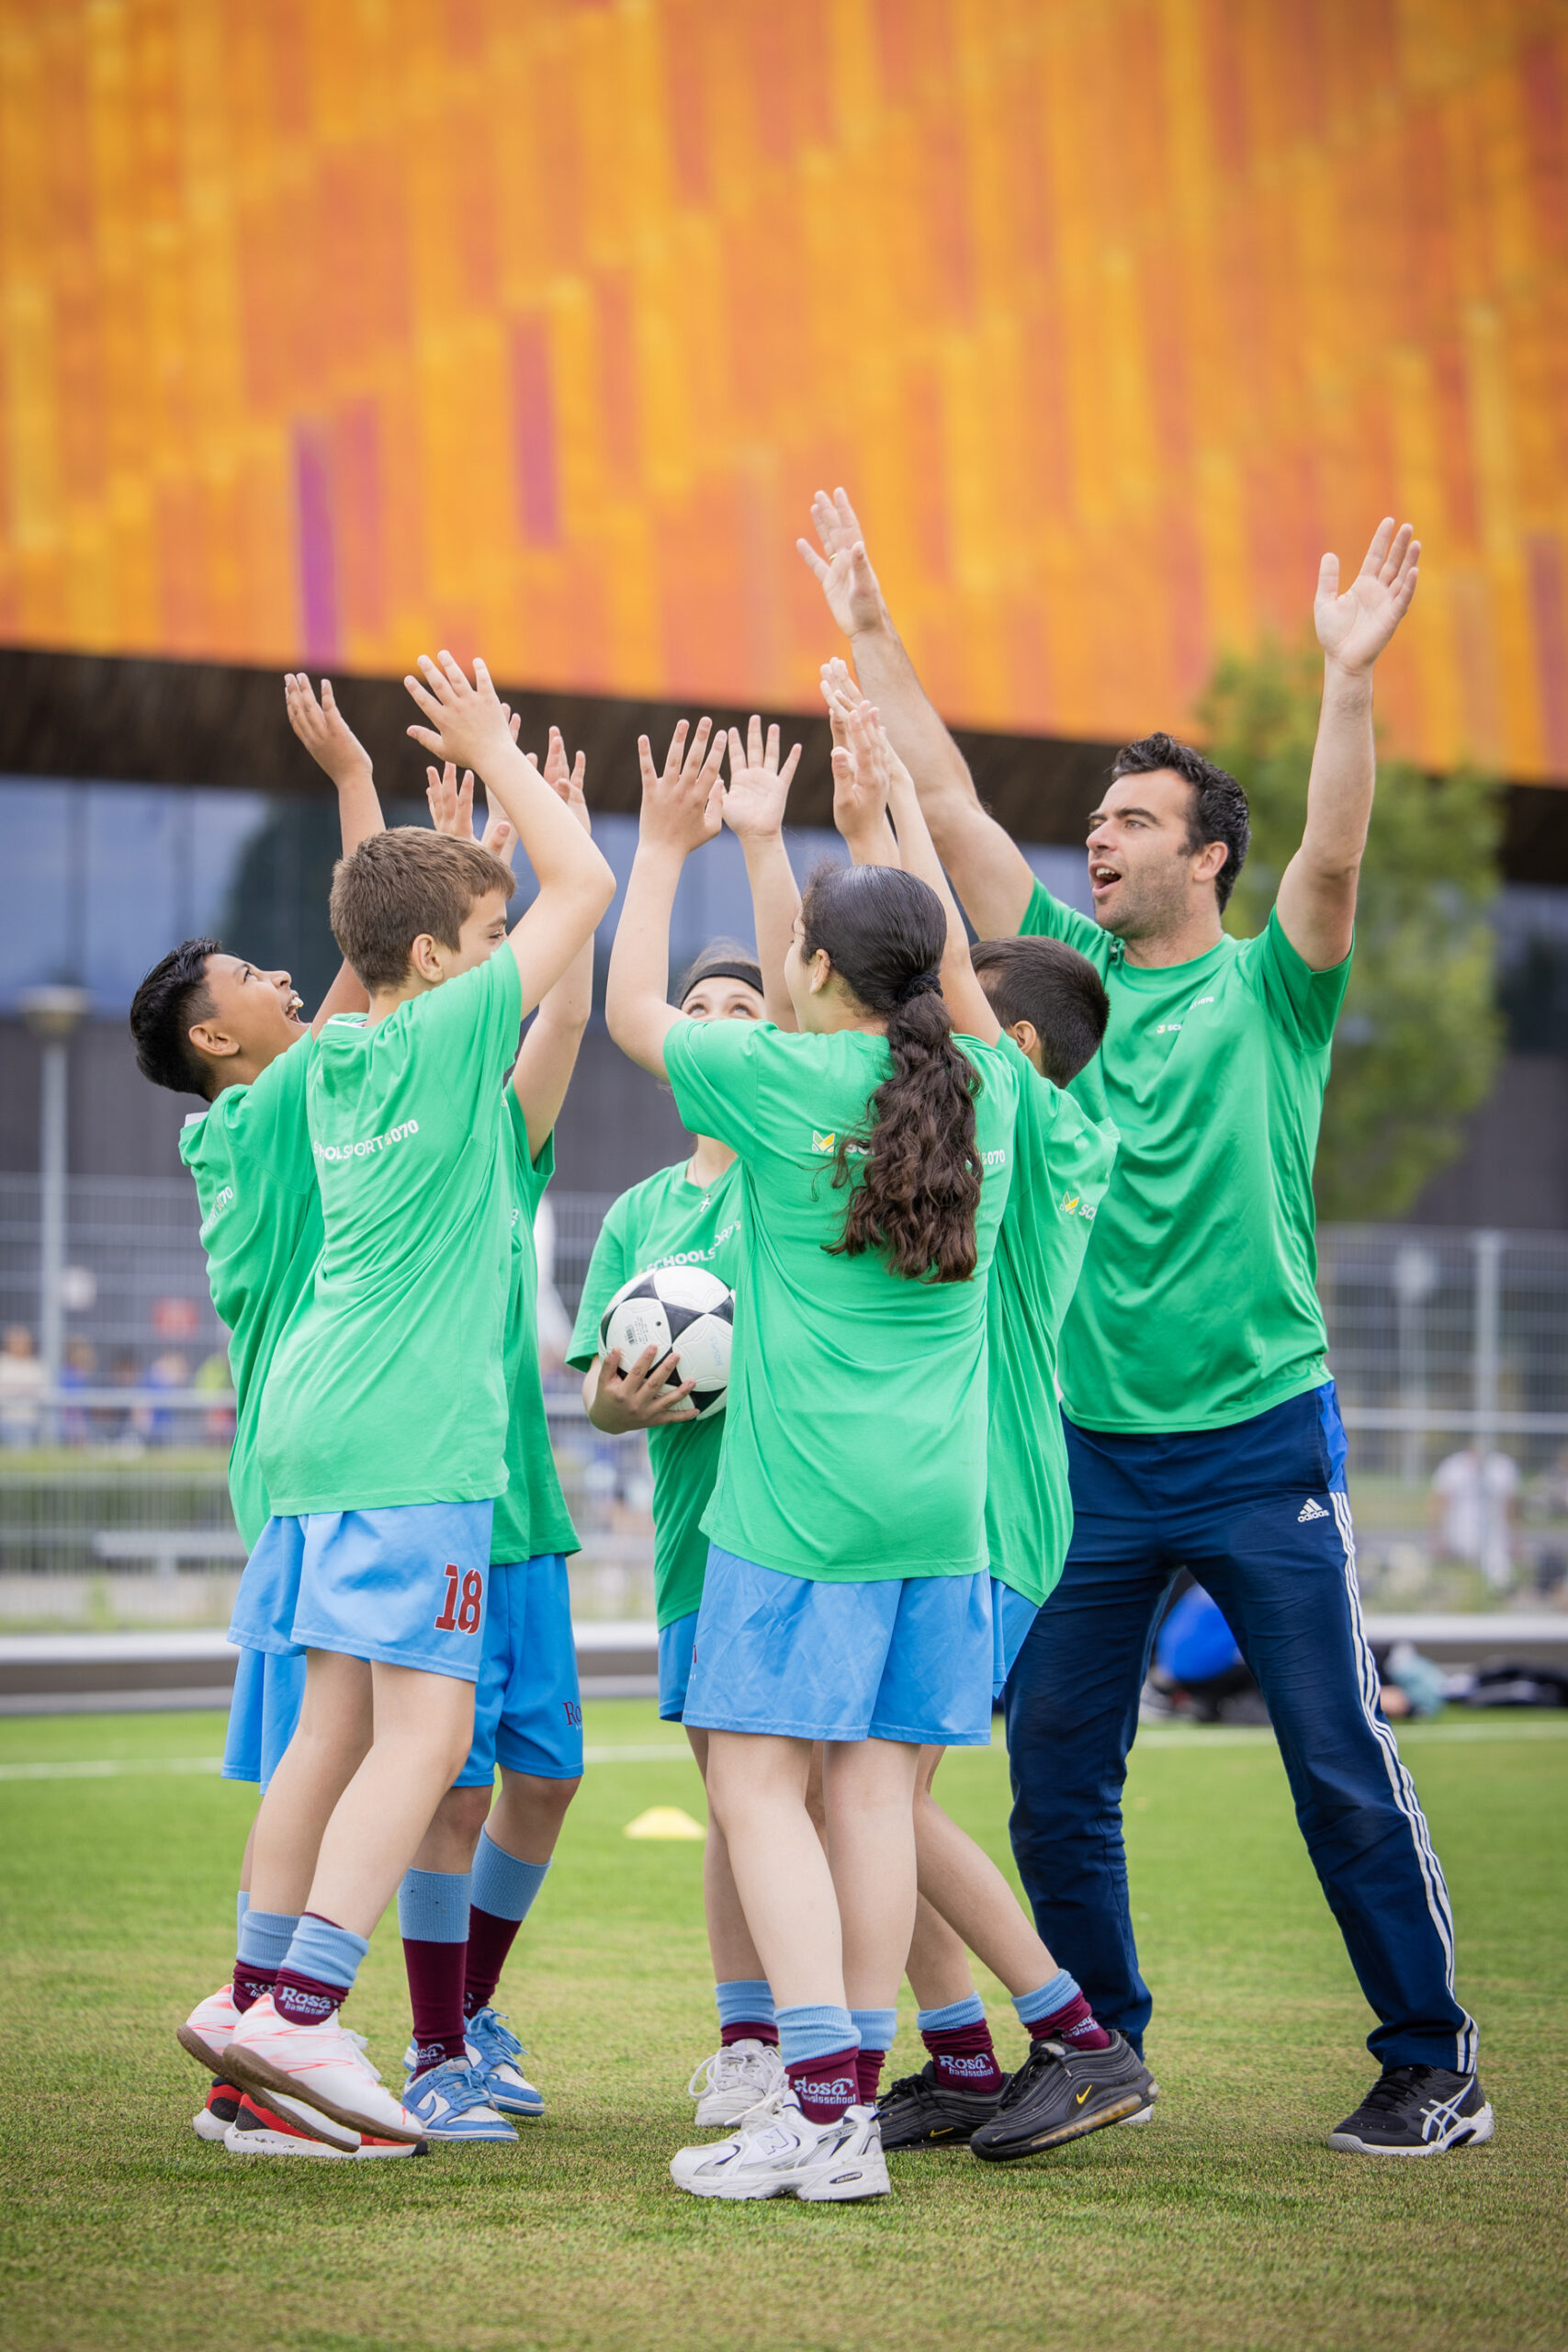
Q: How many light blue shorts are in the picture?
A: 6